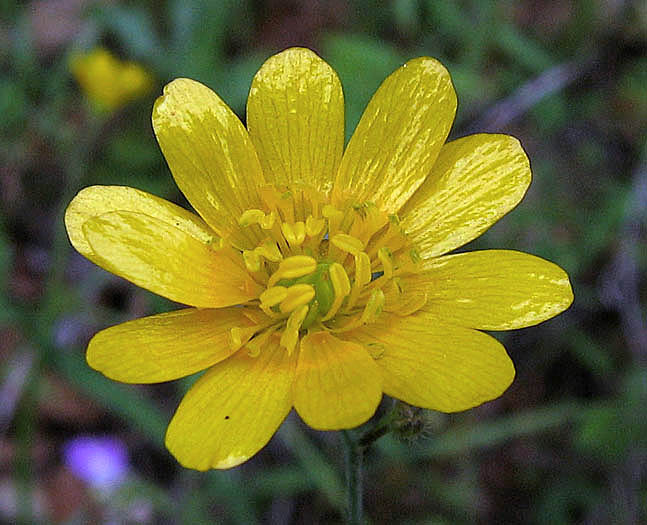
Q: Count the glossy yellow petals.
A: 11